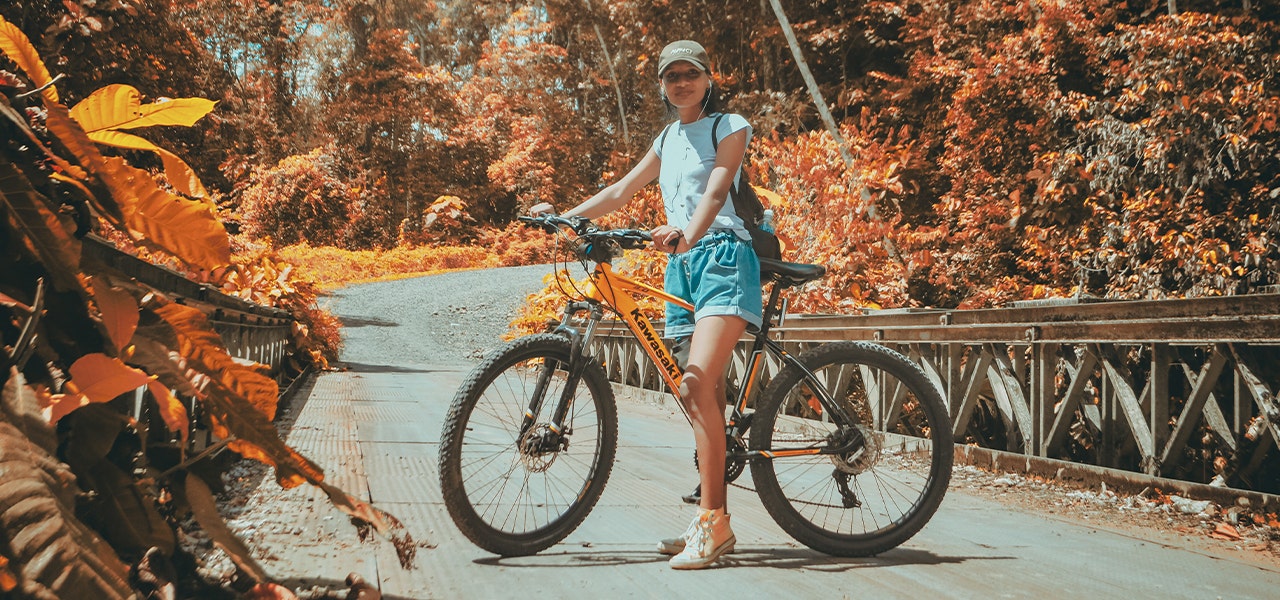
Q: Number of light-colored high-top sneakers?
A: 2